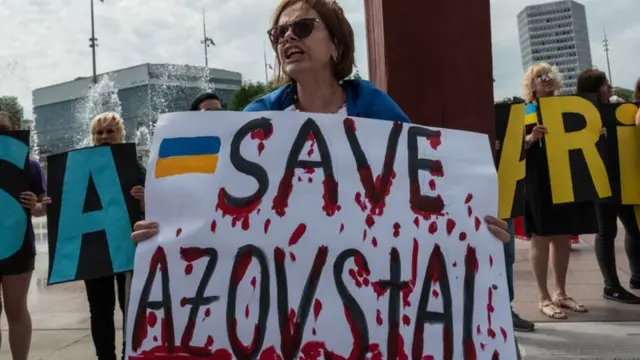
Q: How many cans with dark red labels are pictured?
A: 0